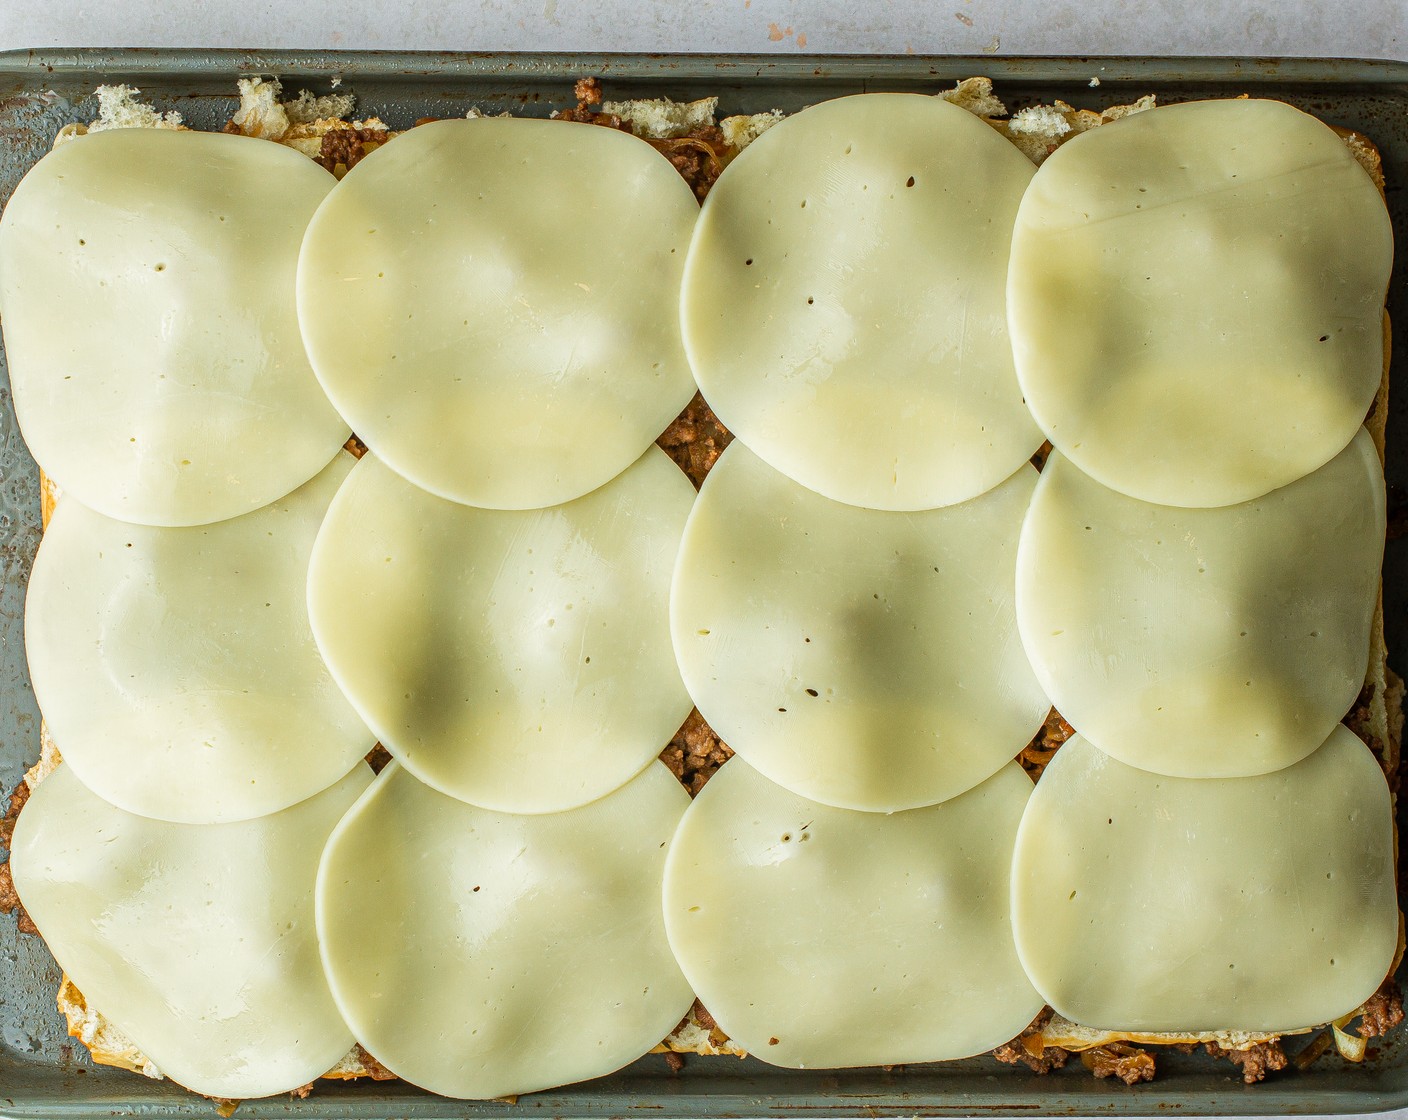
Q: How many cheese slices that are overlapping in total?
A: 12